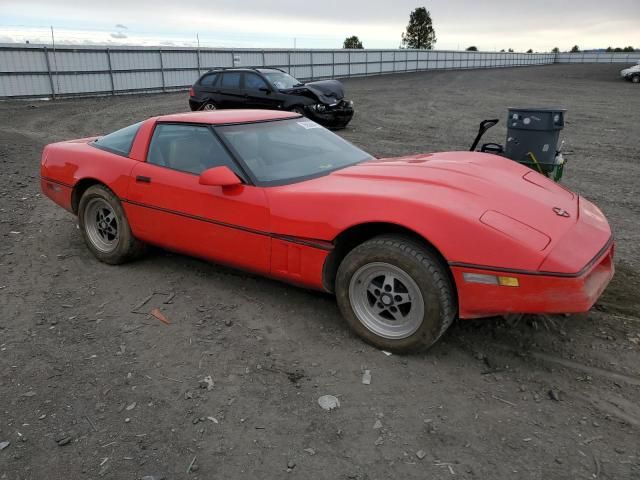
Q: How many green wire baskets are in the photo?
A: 1